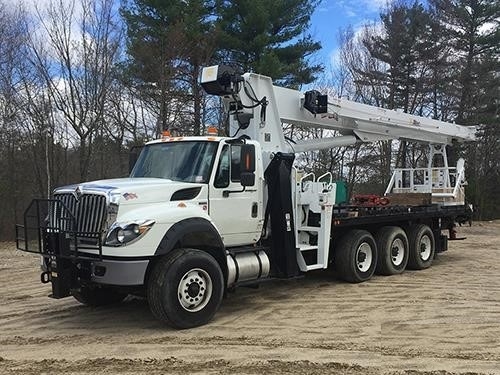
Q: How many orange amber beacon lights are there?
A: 2